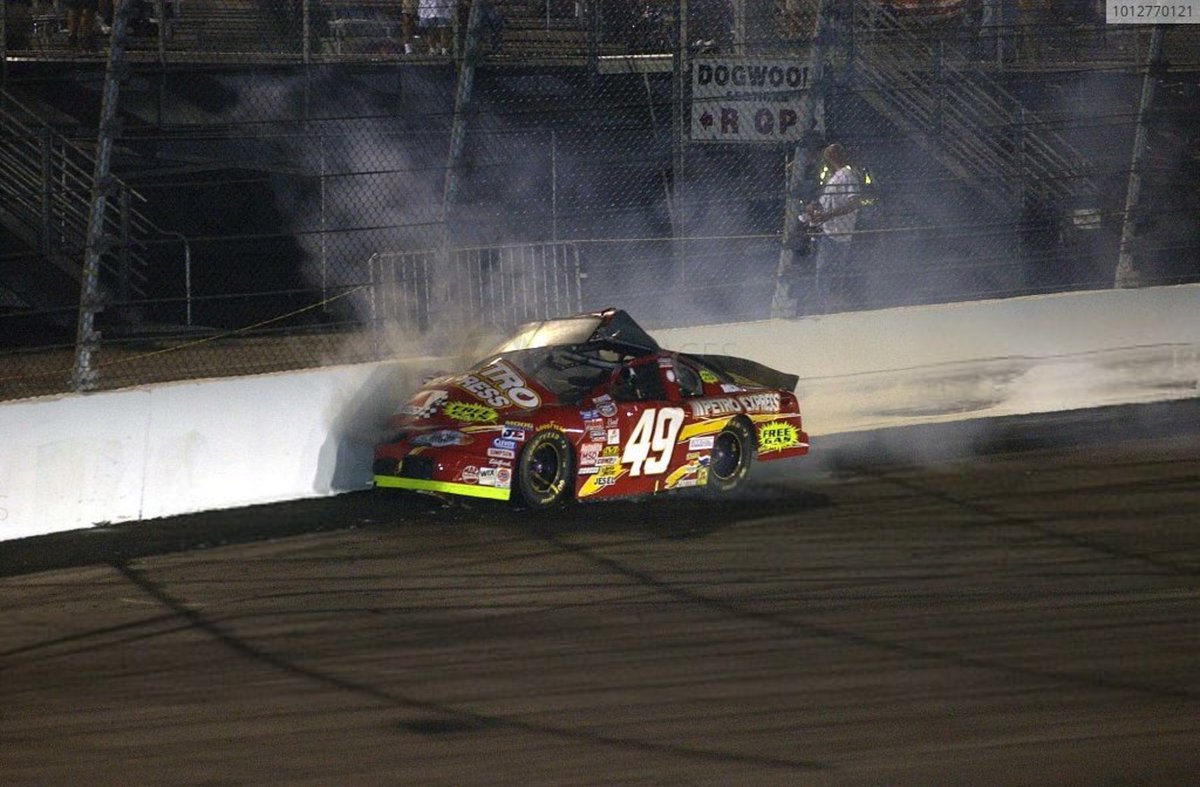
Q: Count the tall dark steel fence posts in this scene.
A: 4